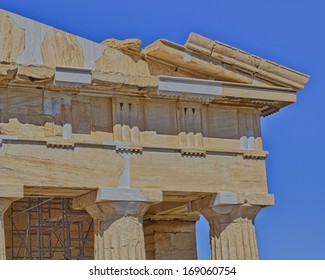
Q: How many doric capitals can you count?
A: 3